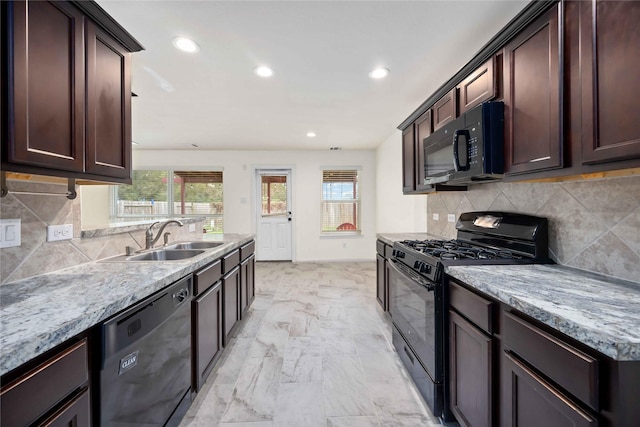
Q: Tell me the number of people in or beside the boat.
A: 0